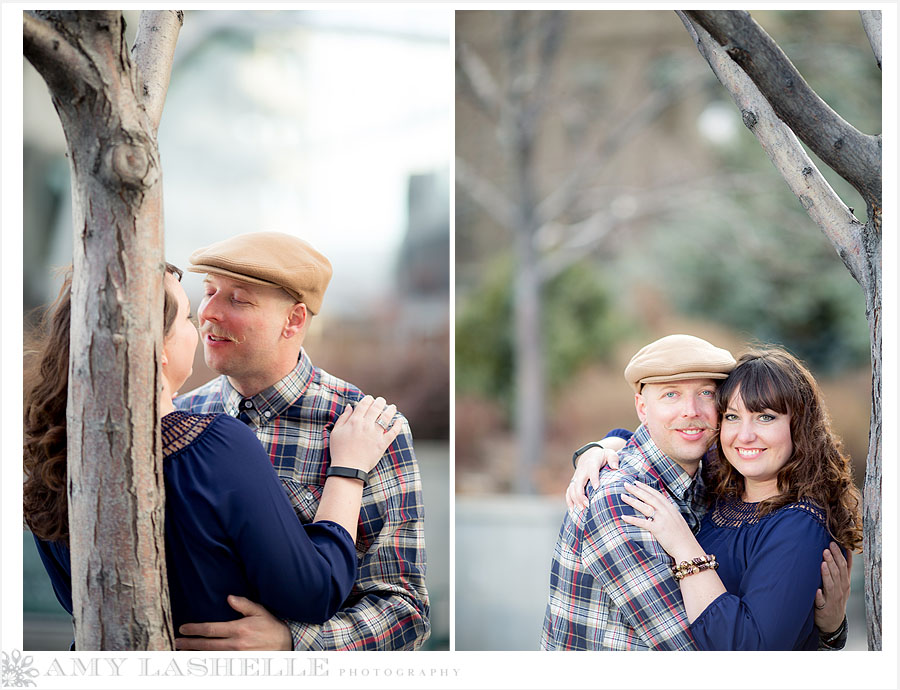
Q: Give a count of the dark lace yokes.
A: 2